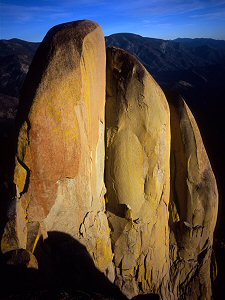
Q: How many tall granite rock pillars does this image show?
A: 3